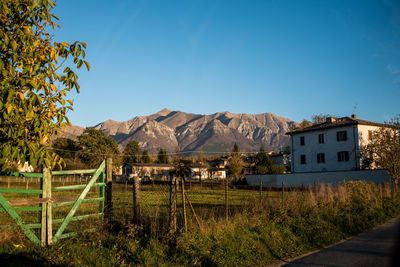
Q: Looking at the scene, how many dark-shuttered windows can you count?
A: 6